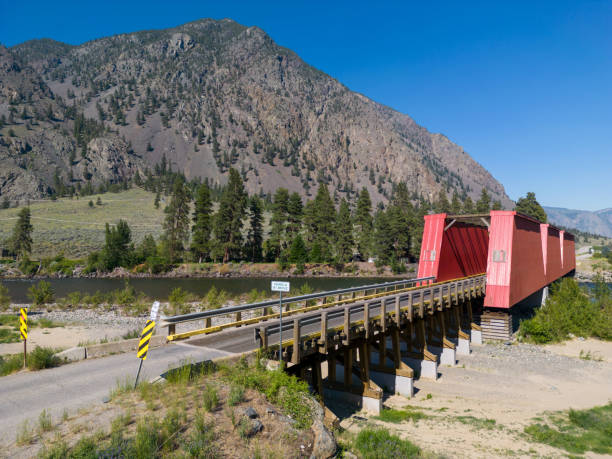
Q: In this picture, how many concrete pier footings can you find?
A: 6